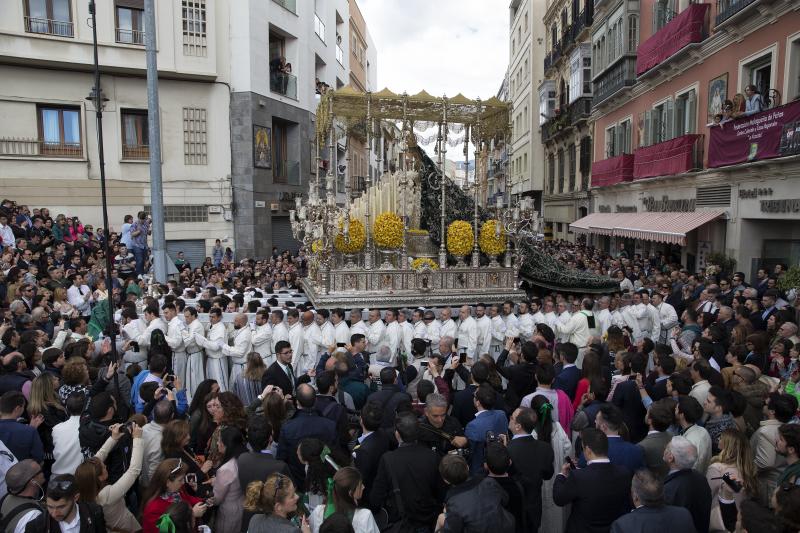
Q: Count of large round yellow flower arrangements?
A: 4